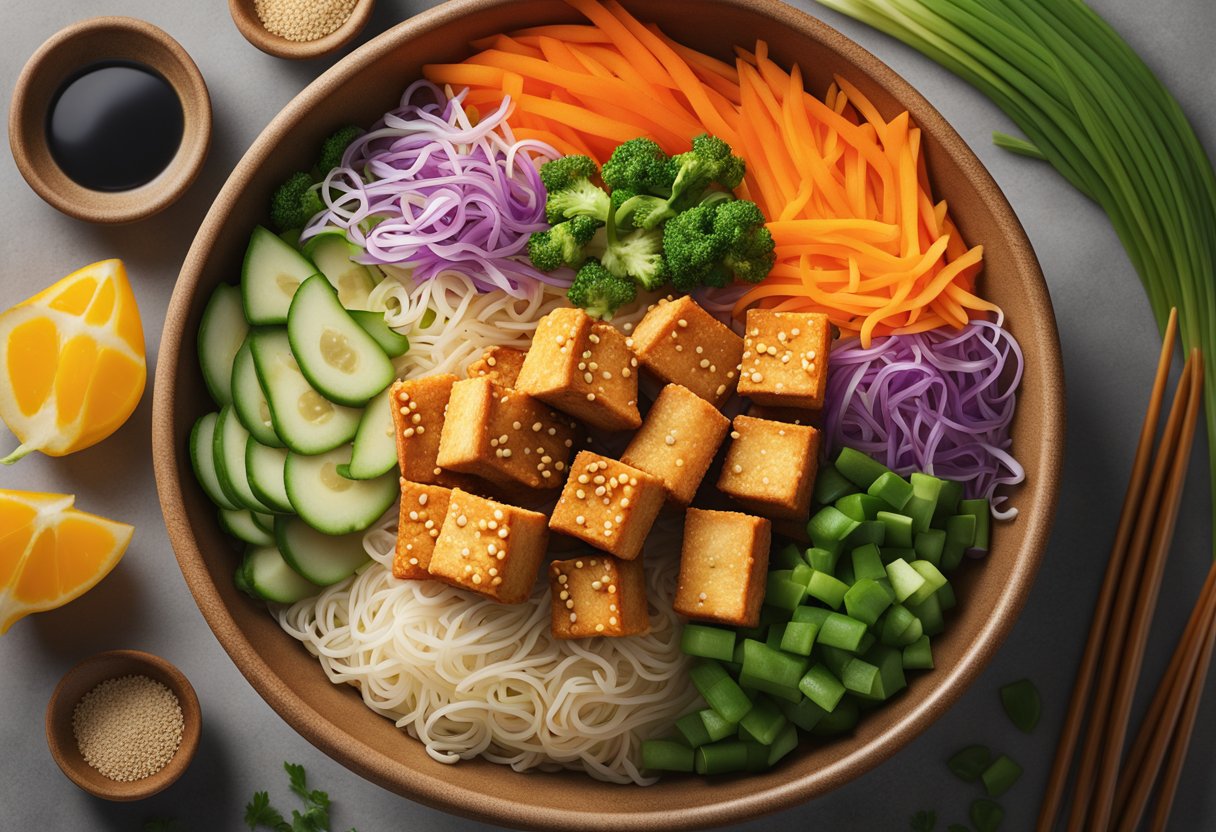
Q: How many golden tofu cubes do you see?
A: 13